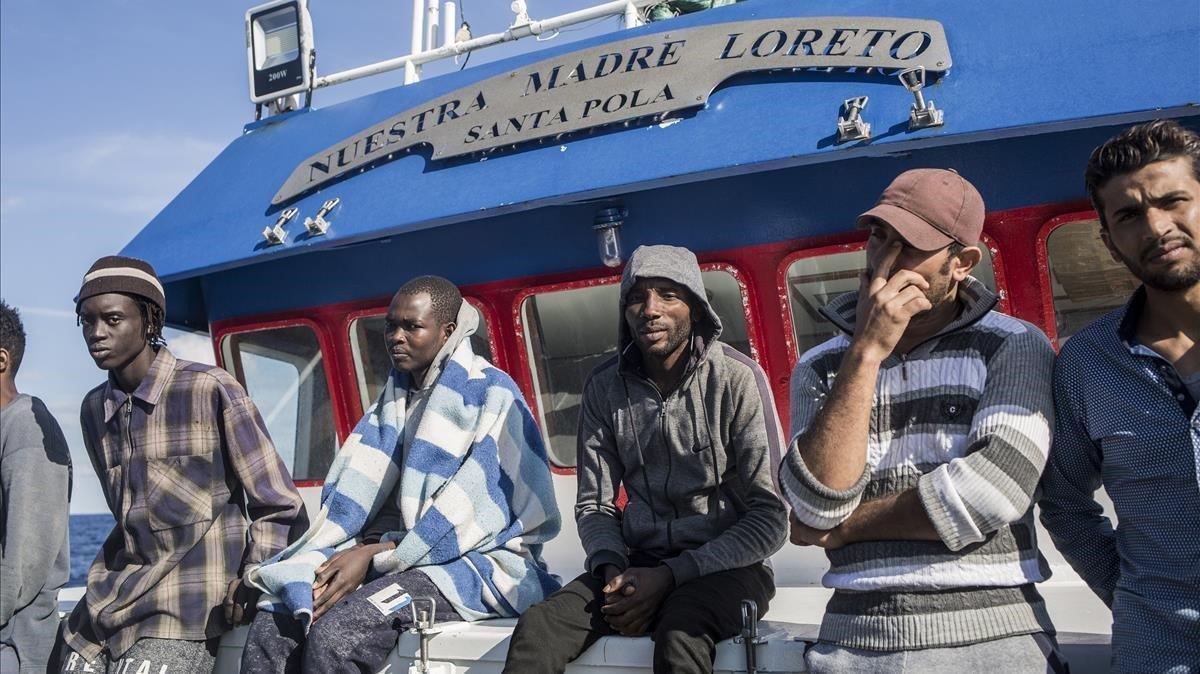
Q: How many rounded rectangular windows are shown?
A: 5